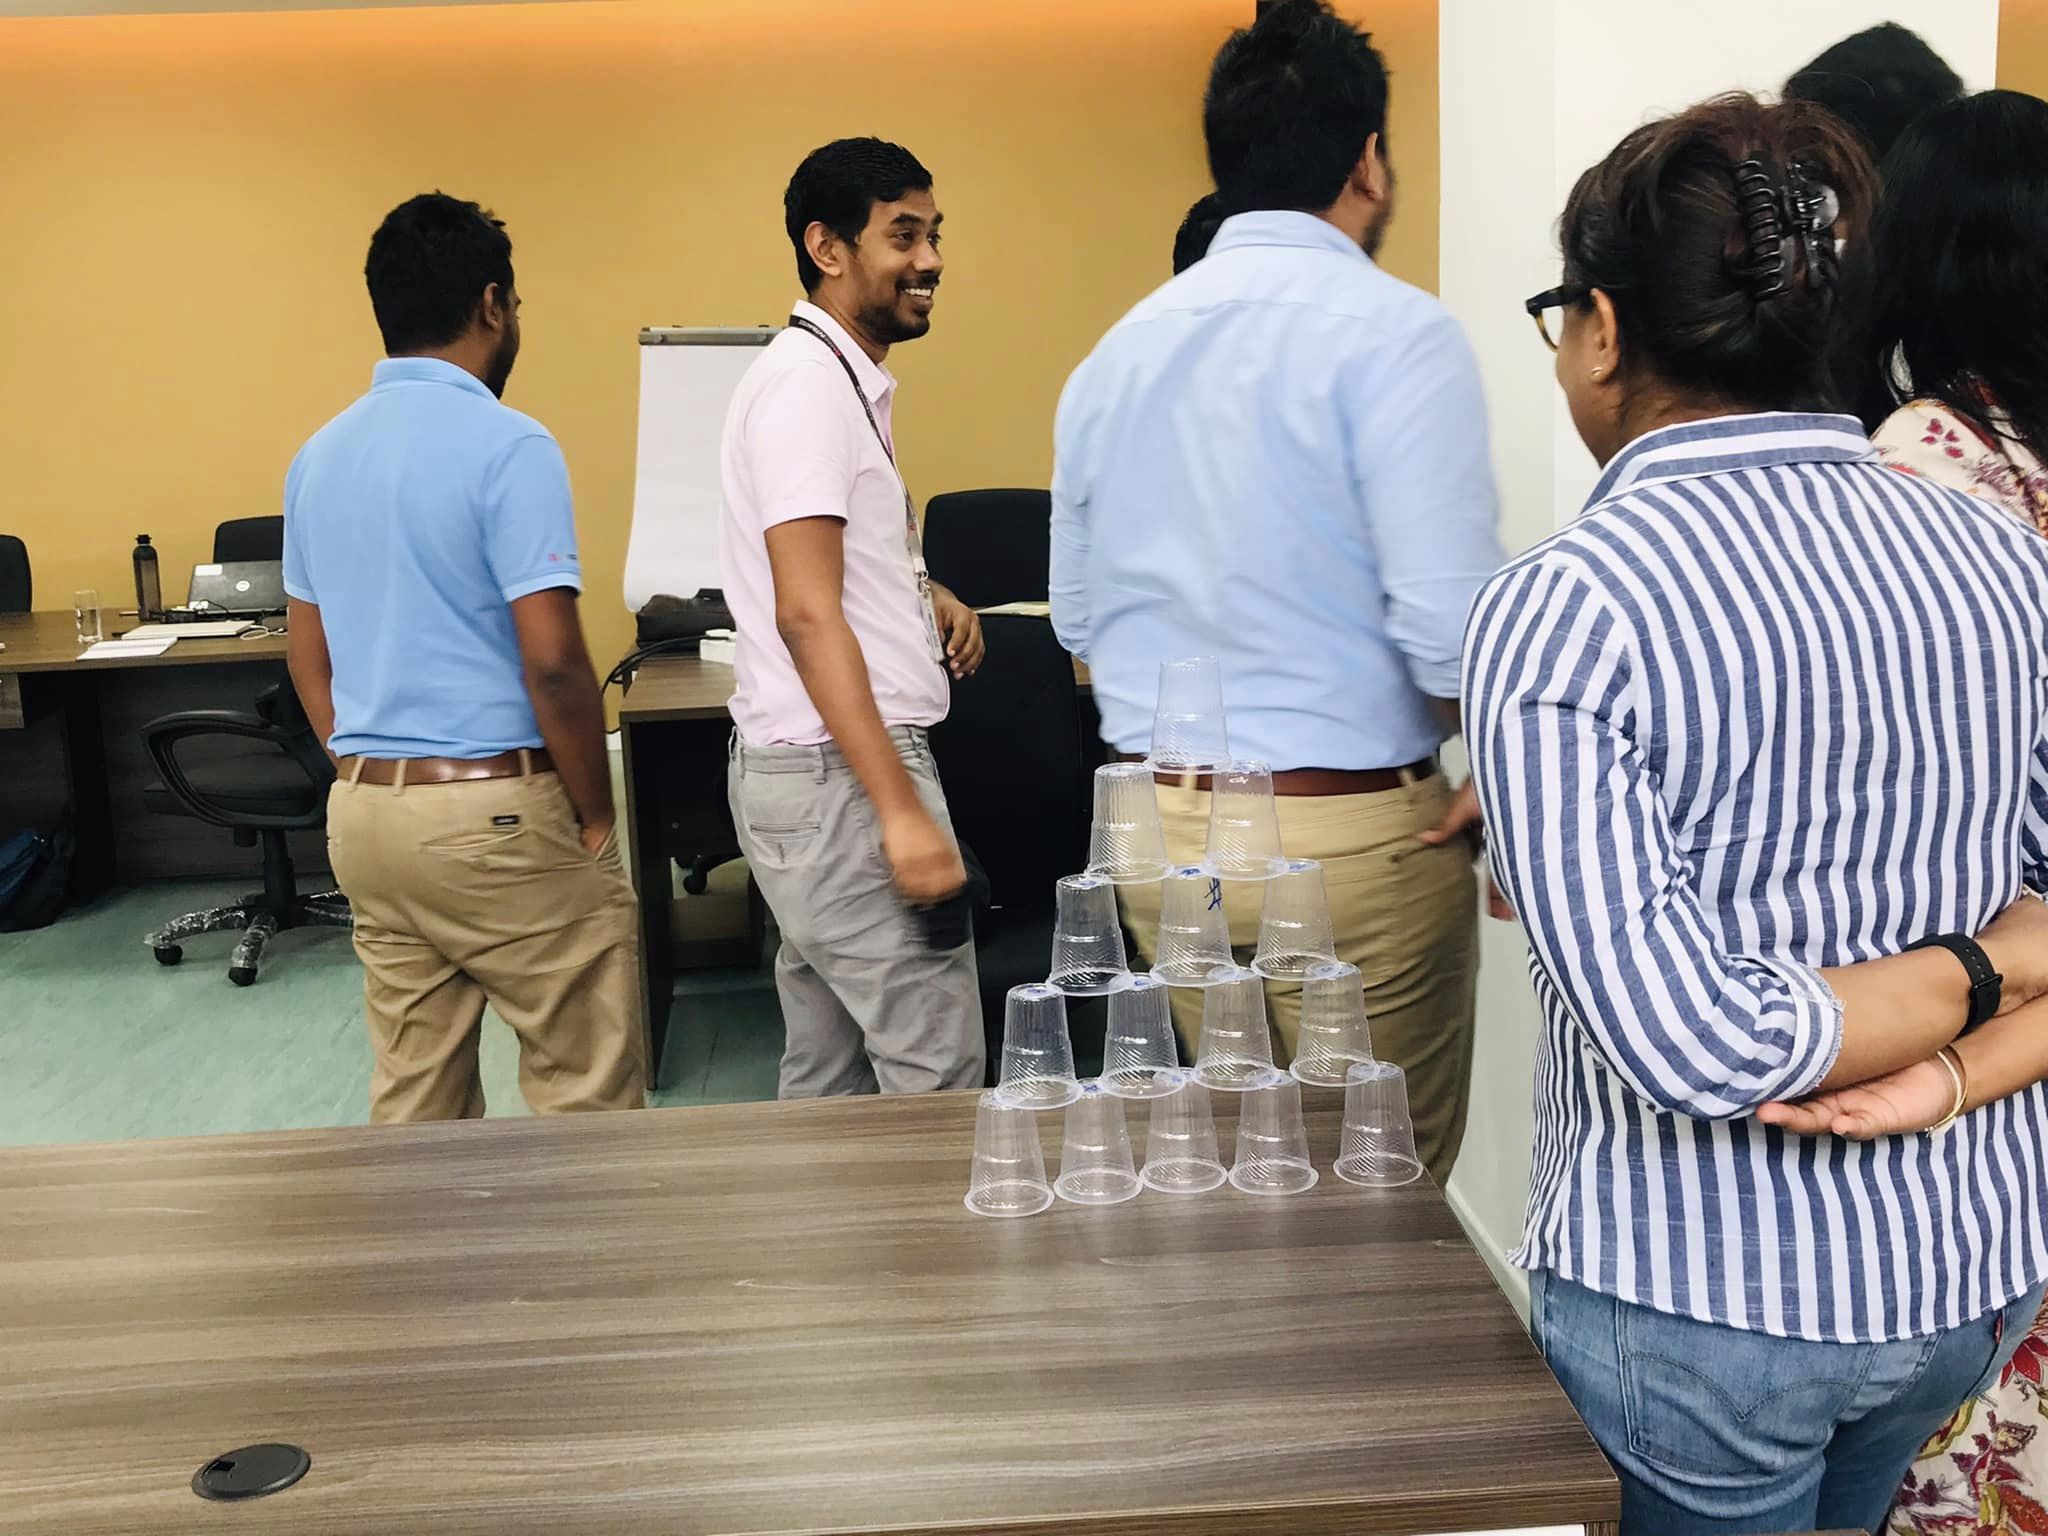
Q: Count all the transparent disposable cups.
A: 15